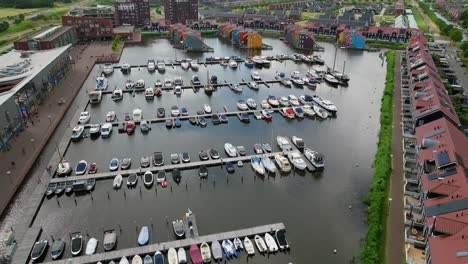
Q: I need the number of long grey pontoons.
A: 5